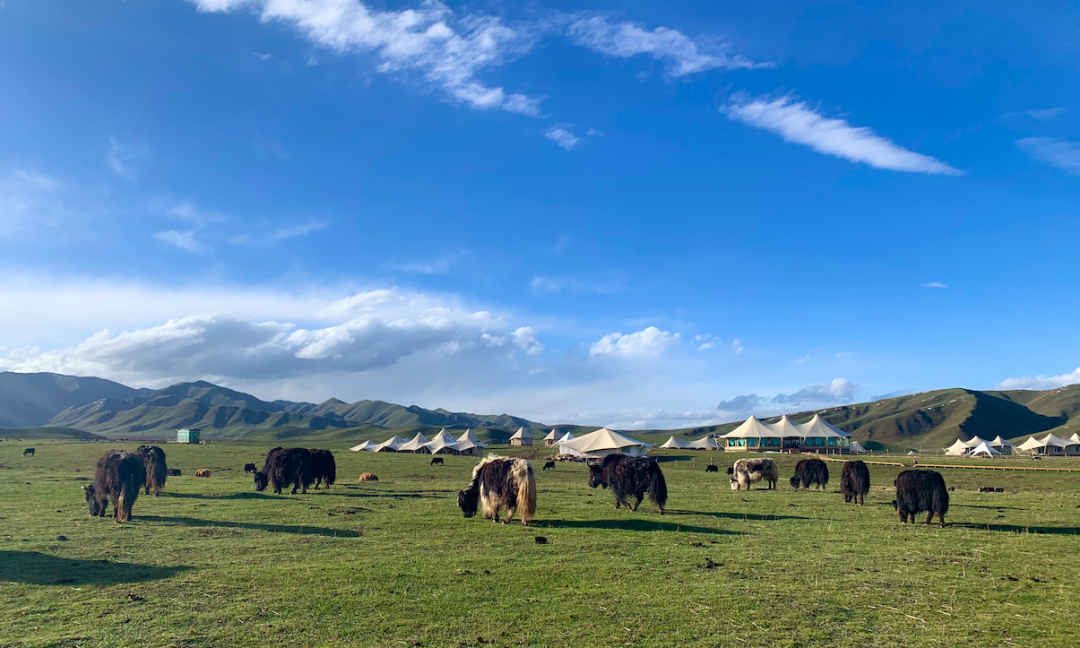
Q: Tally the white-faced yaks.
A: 1